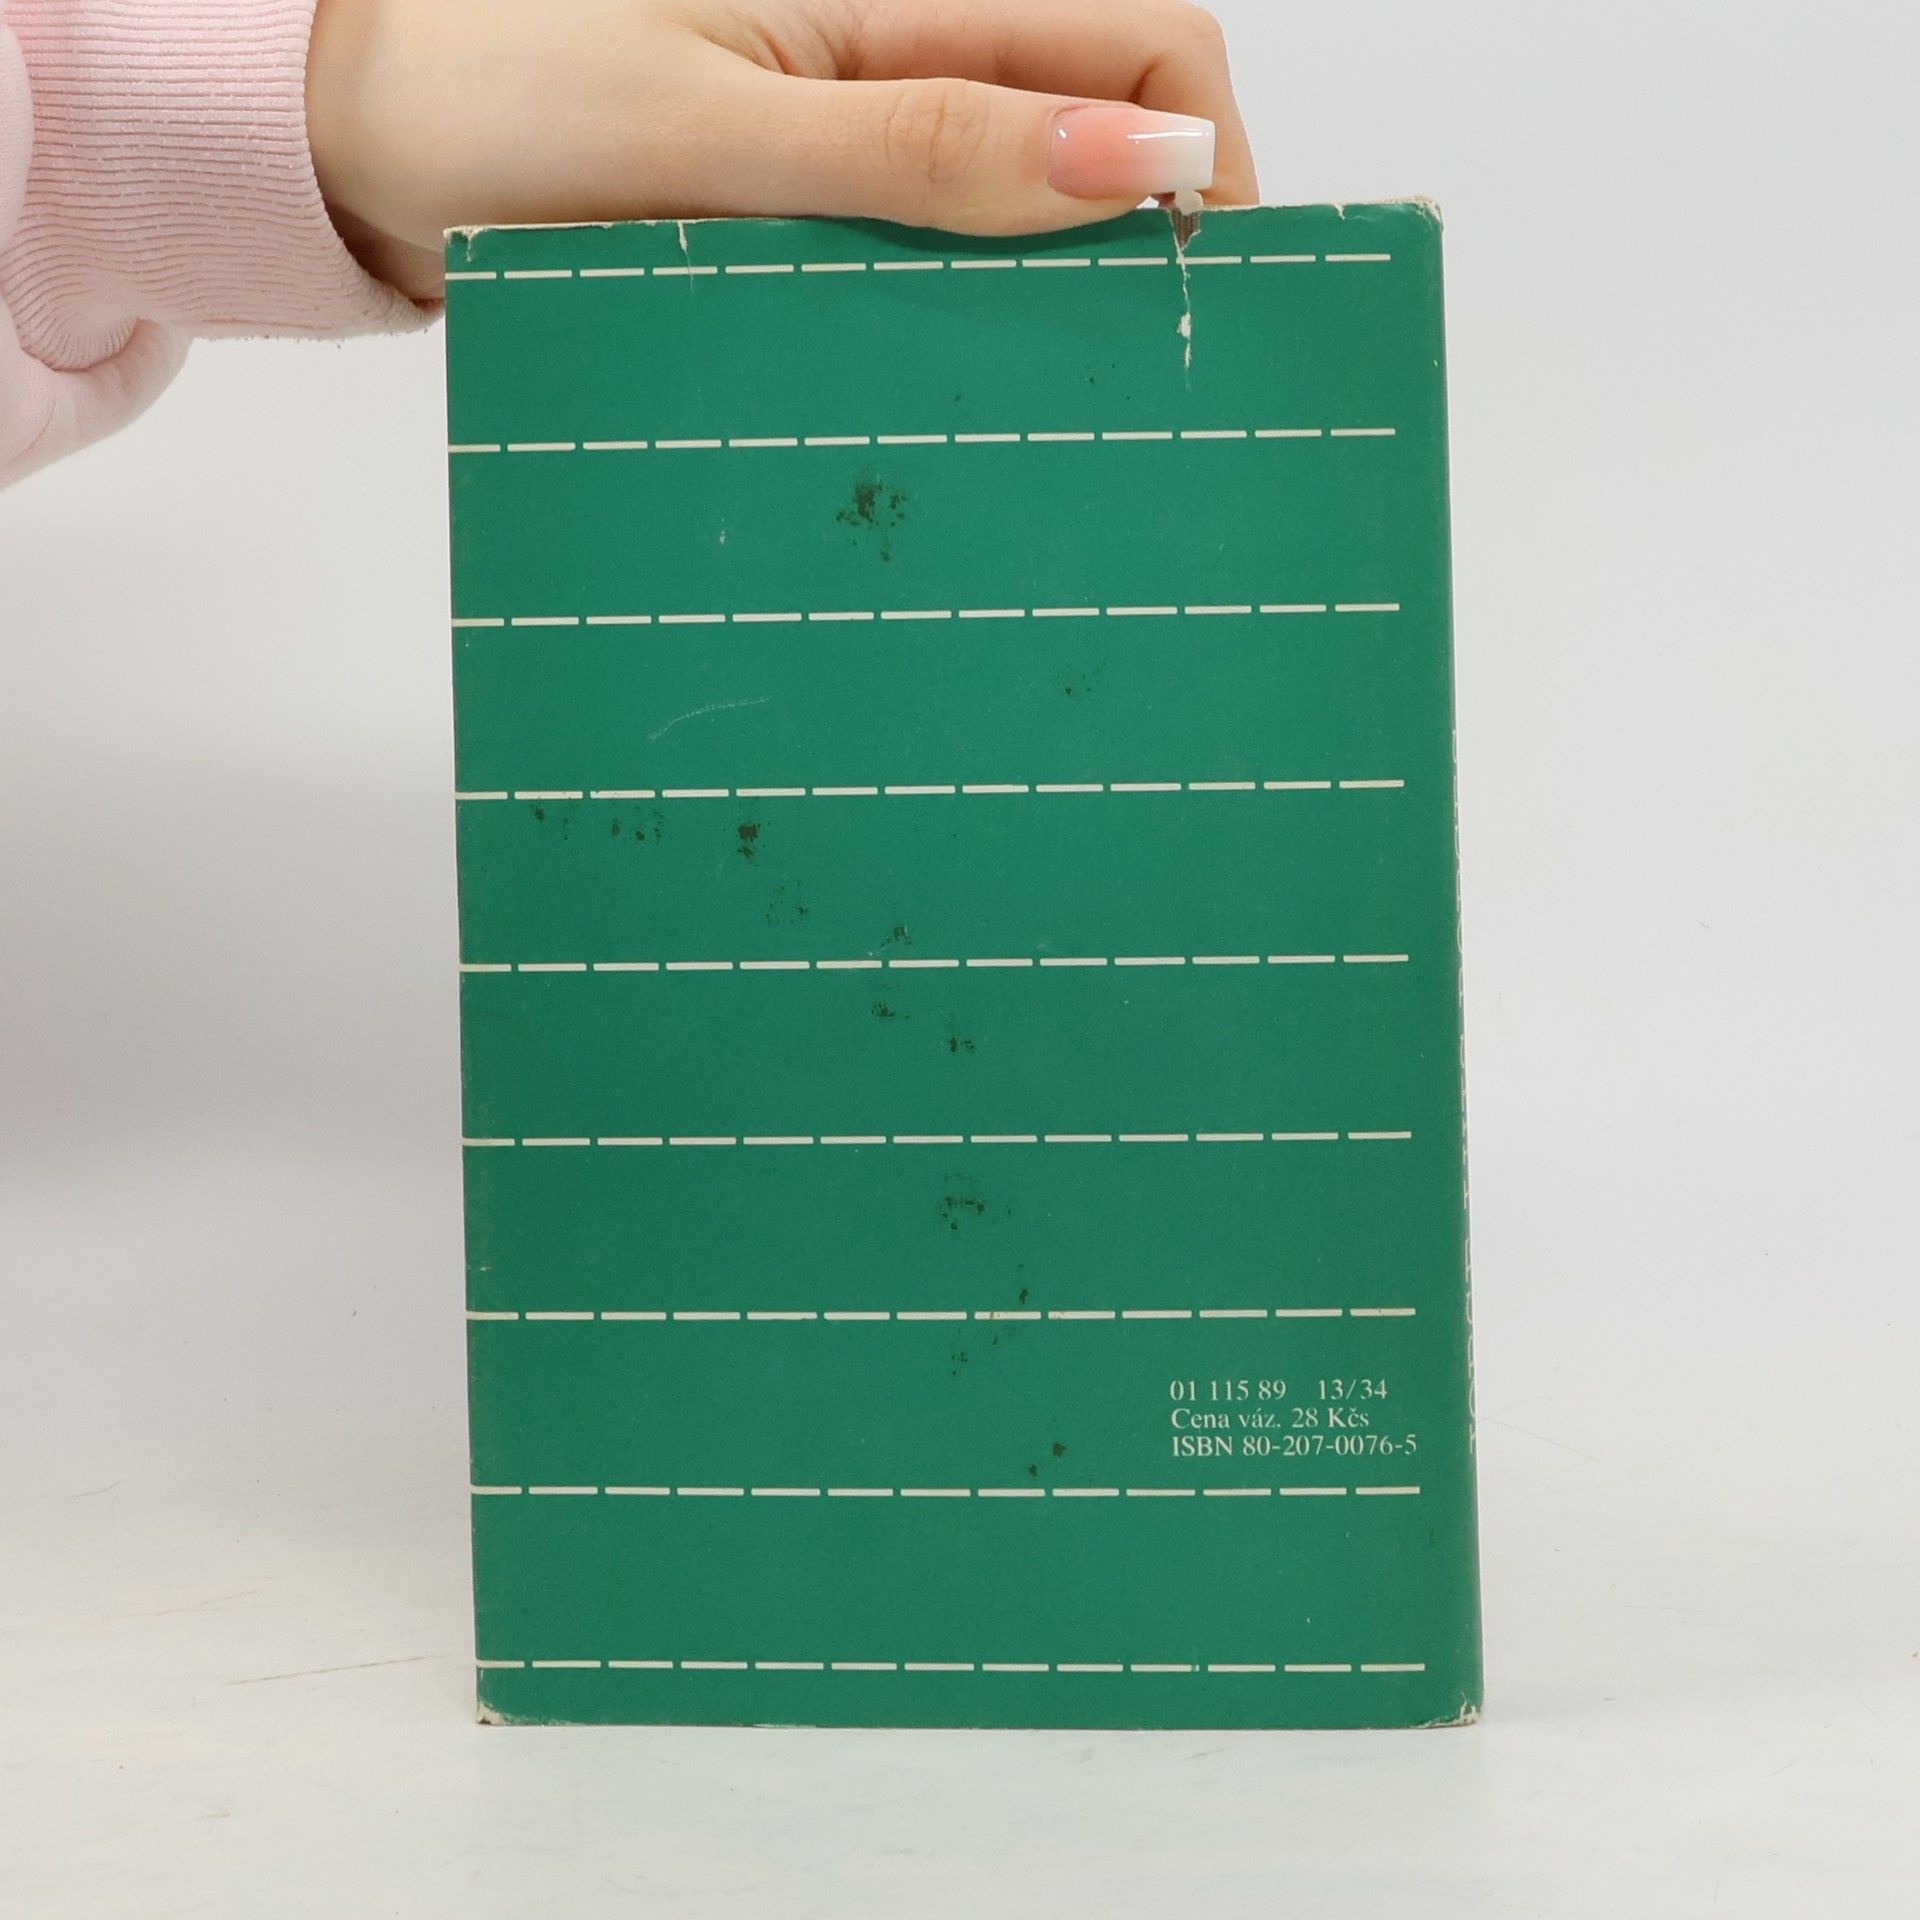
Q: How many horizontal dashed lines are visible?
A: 9